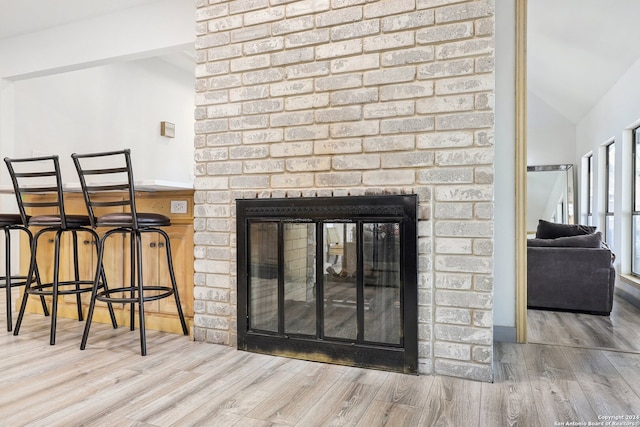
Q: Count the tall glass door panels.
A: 4